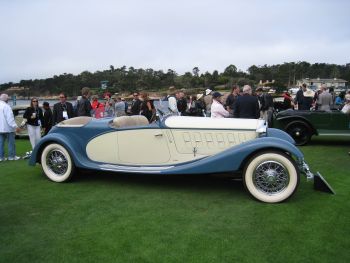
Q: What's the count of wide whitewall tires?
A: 2